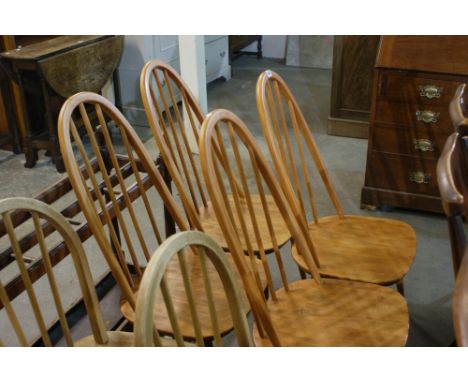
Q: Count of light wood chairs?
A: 6